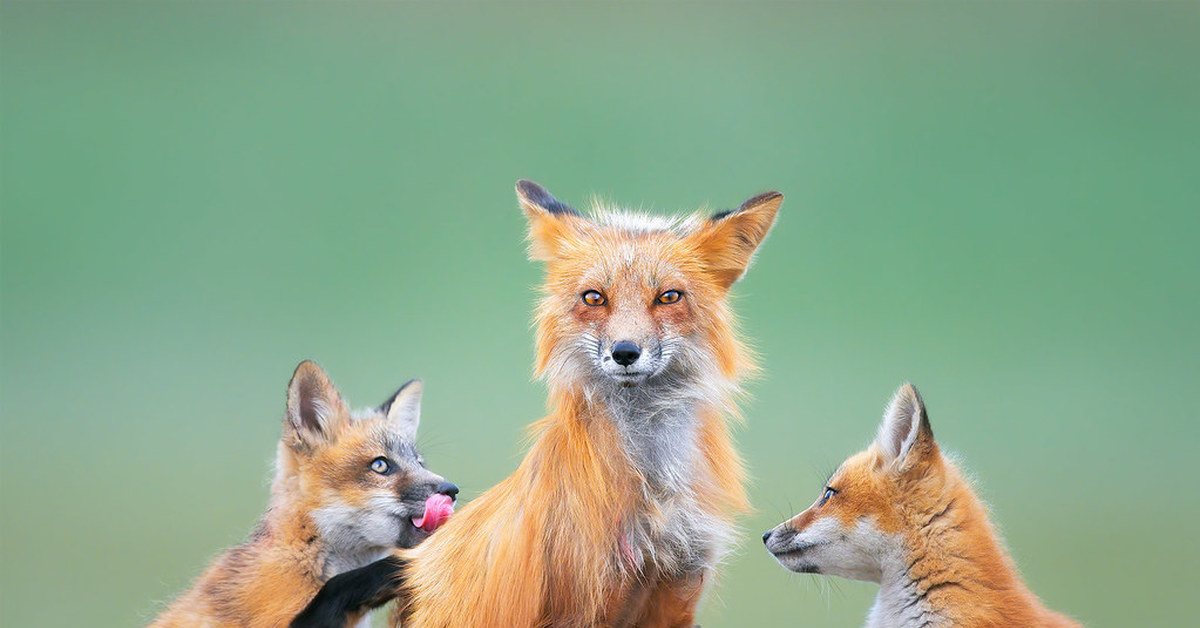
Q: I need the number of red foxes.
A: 3